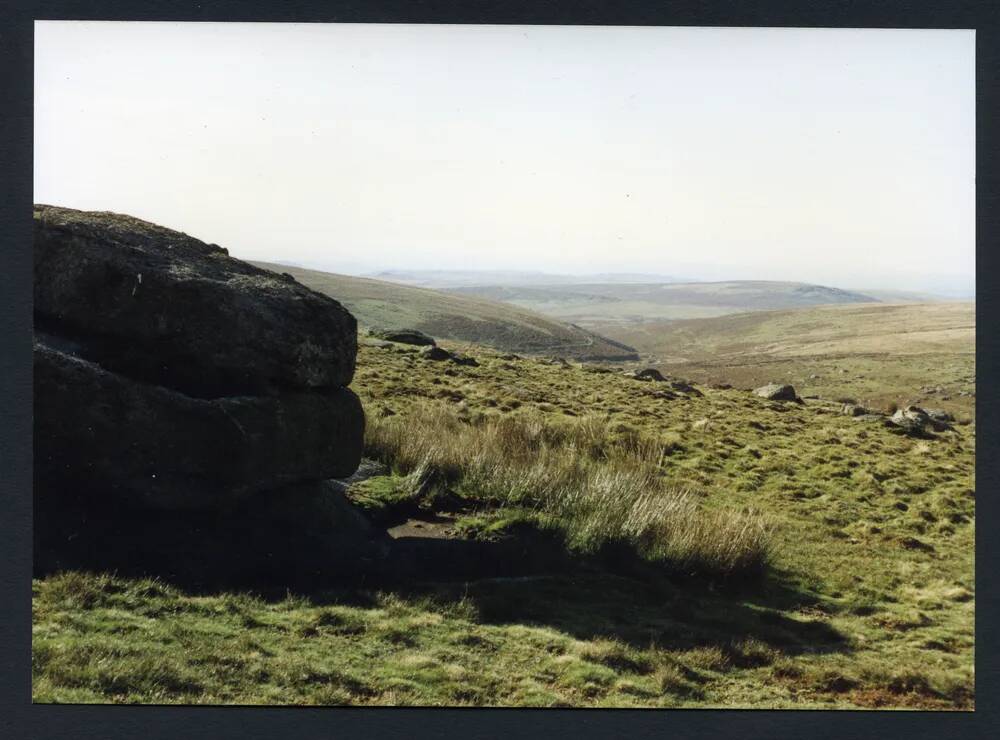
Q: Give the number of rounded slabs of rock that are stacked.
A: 2